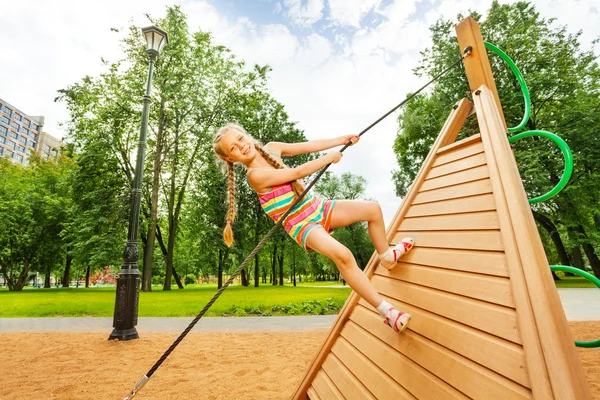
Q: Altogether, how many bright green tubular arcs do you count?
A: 3